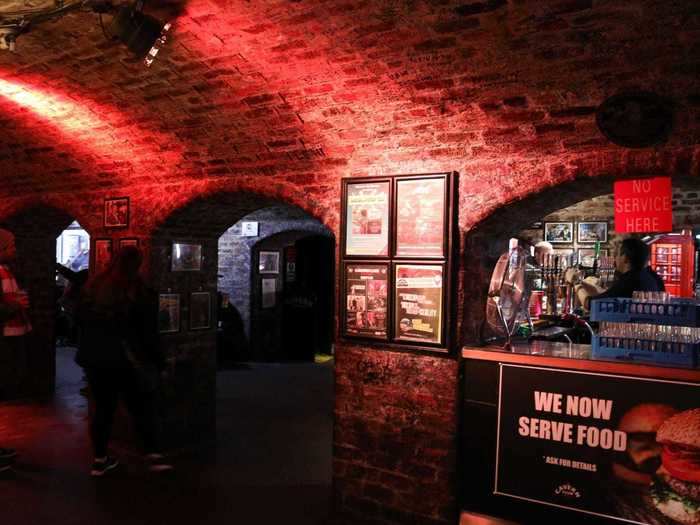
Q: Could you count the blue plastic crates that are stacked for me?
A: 2